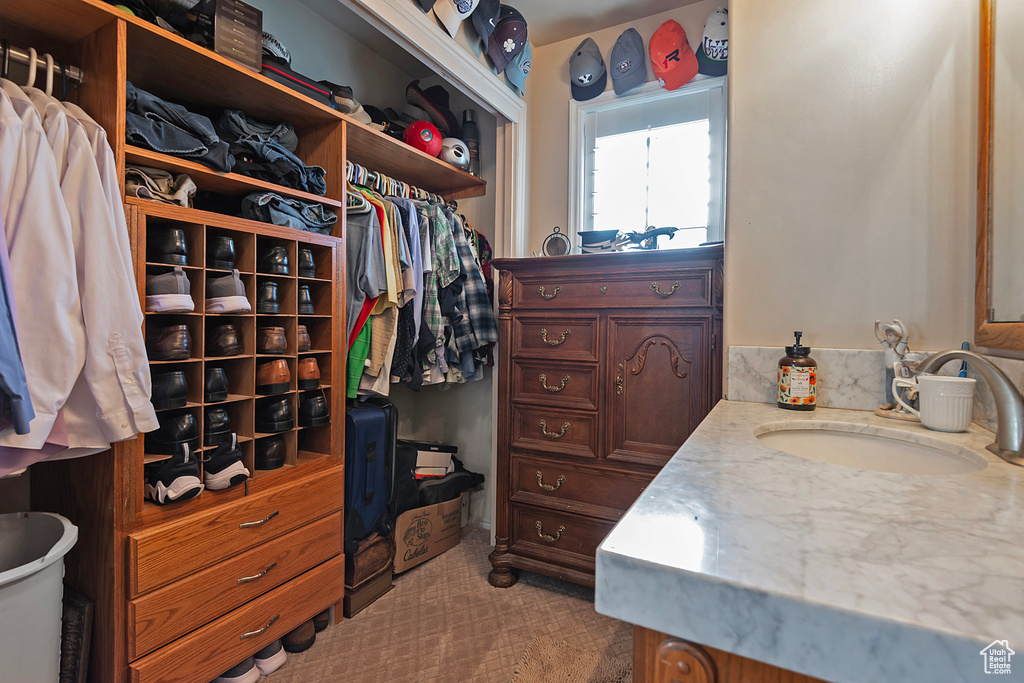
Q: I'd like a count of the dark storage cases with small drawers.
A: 1